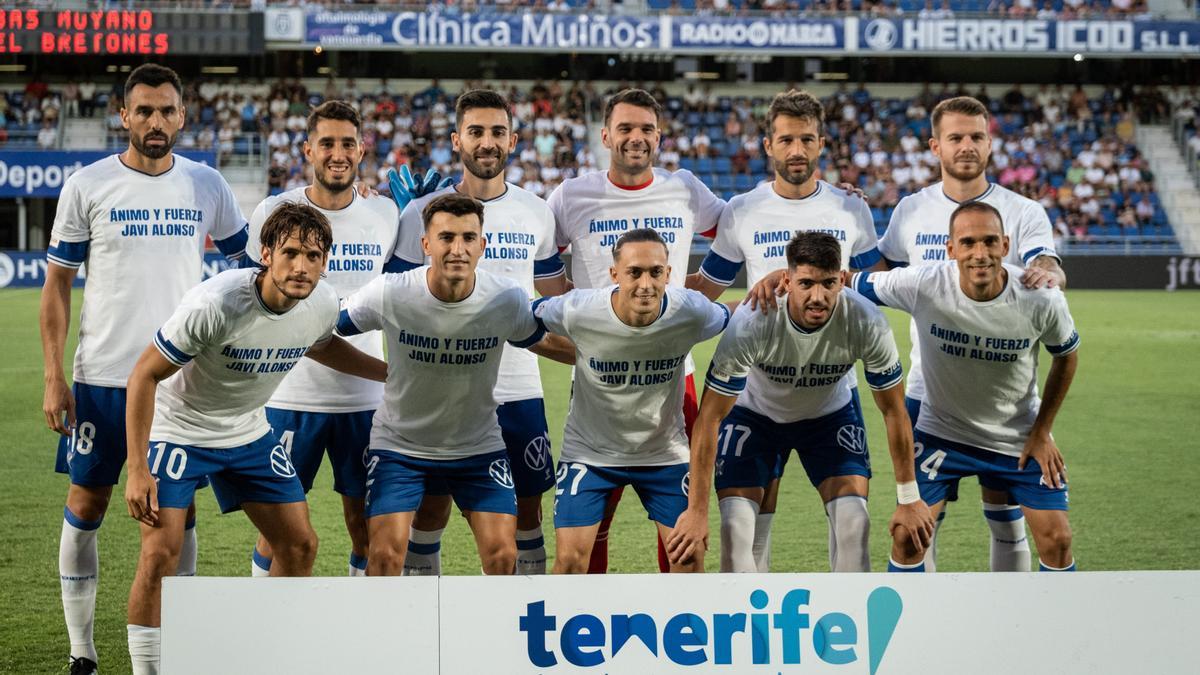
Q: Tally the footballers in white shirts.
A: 11